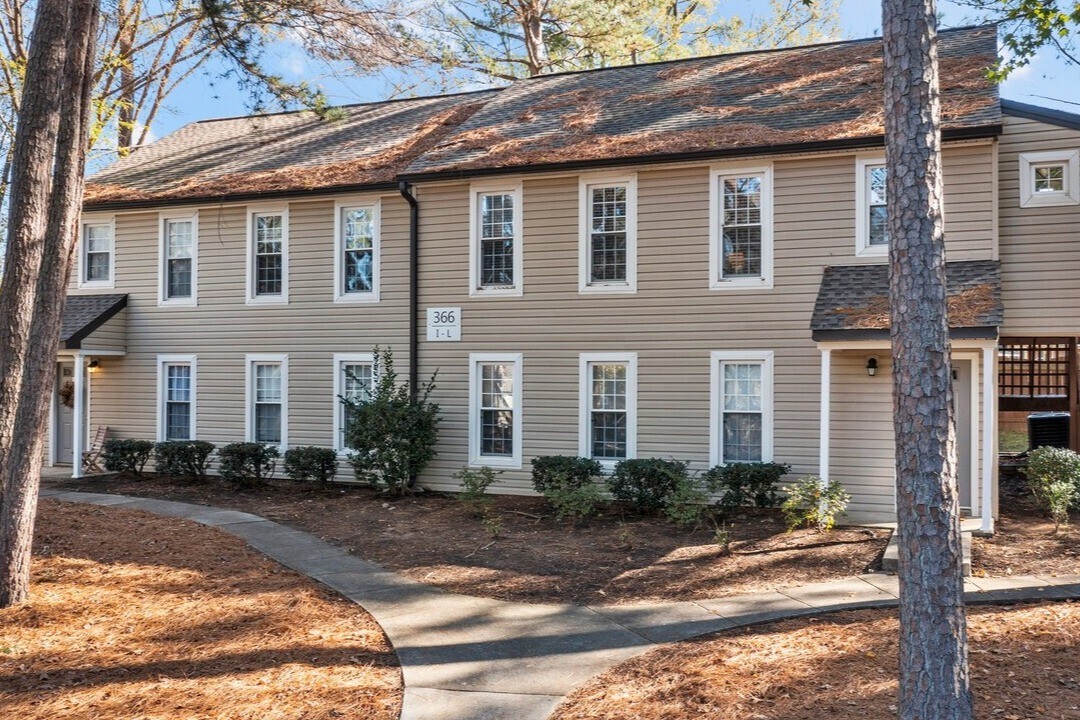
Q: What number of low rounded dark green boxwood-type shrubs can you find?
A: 7